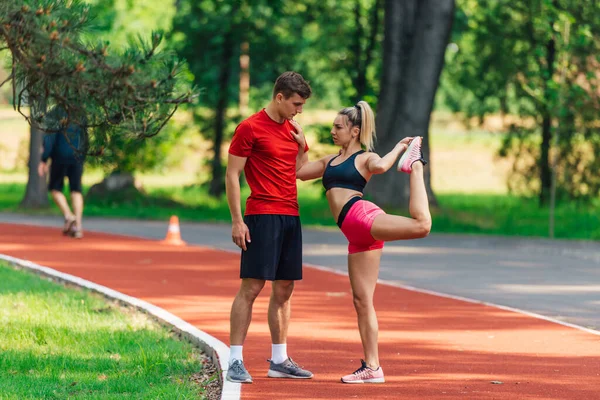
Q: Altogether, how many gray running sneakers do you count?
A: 2